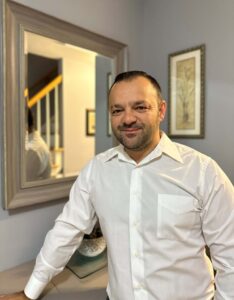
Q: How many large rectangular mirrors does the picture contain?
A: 1